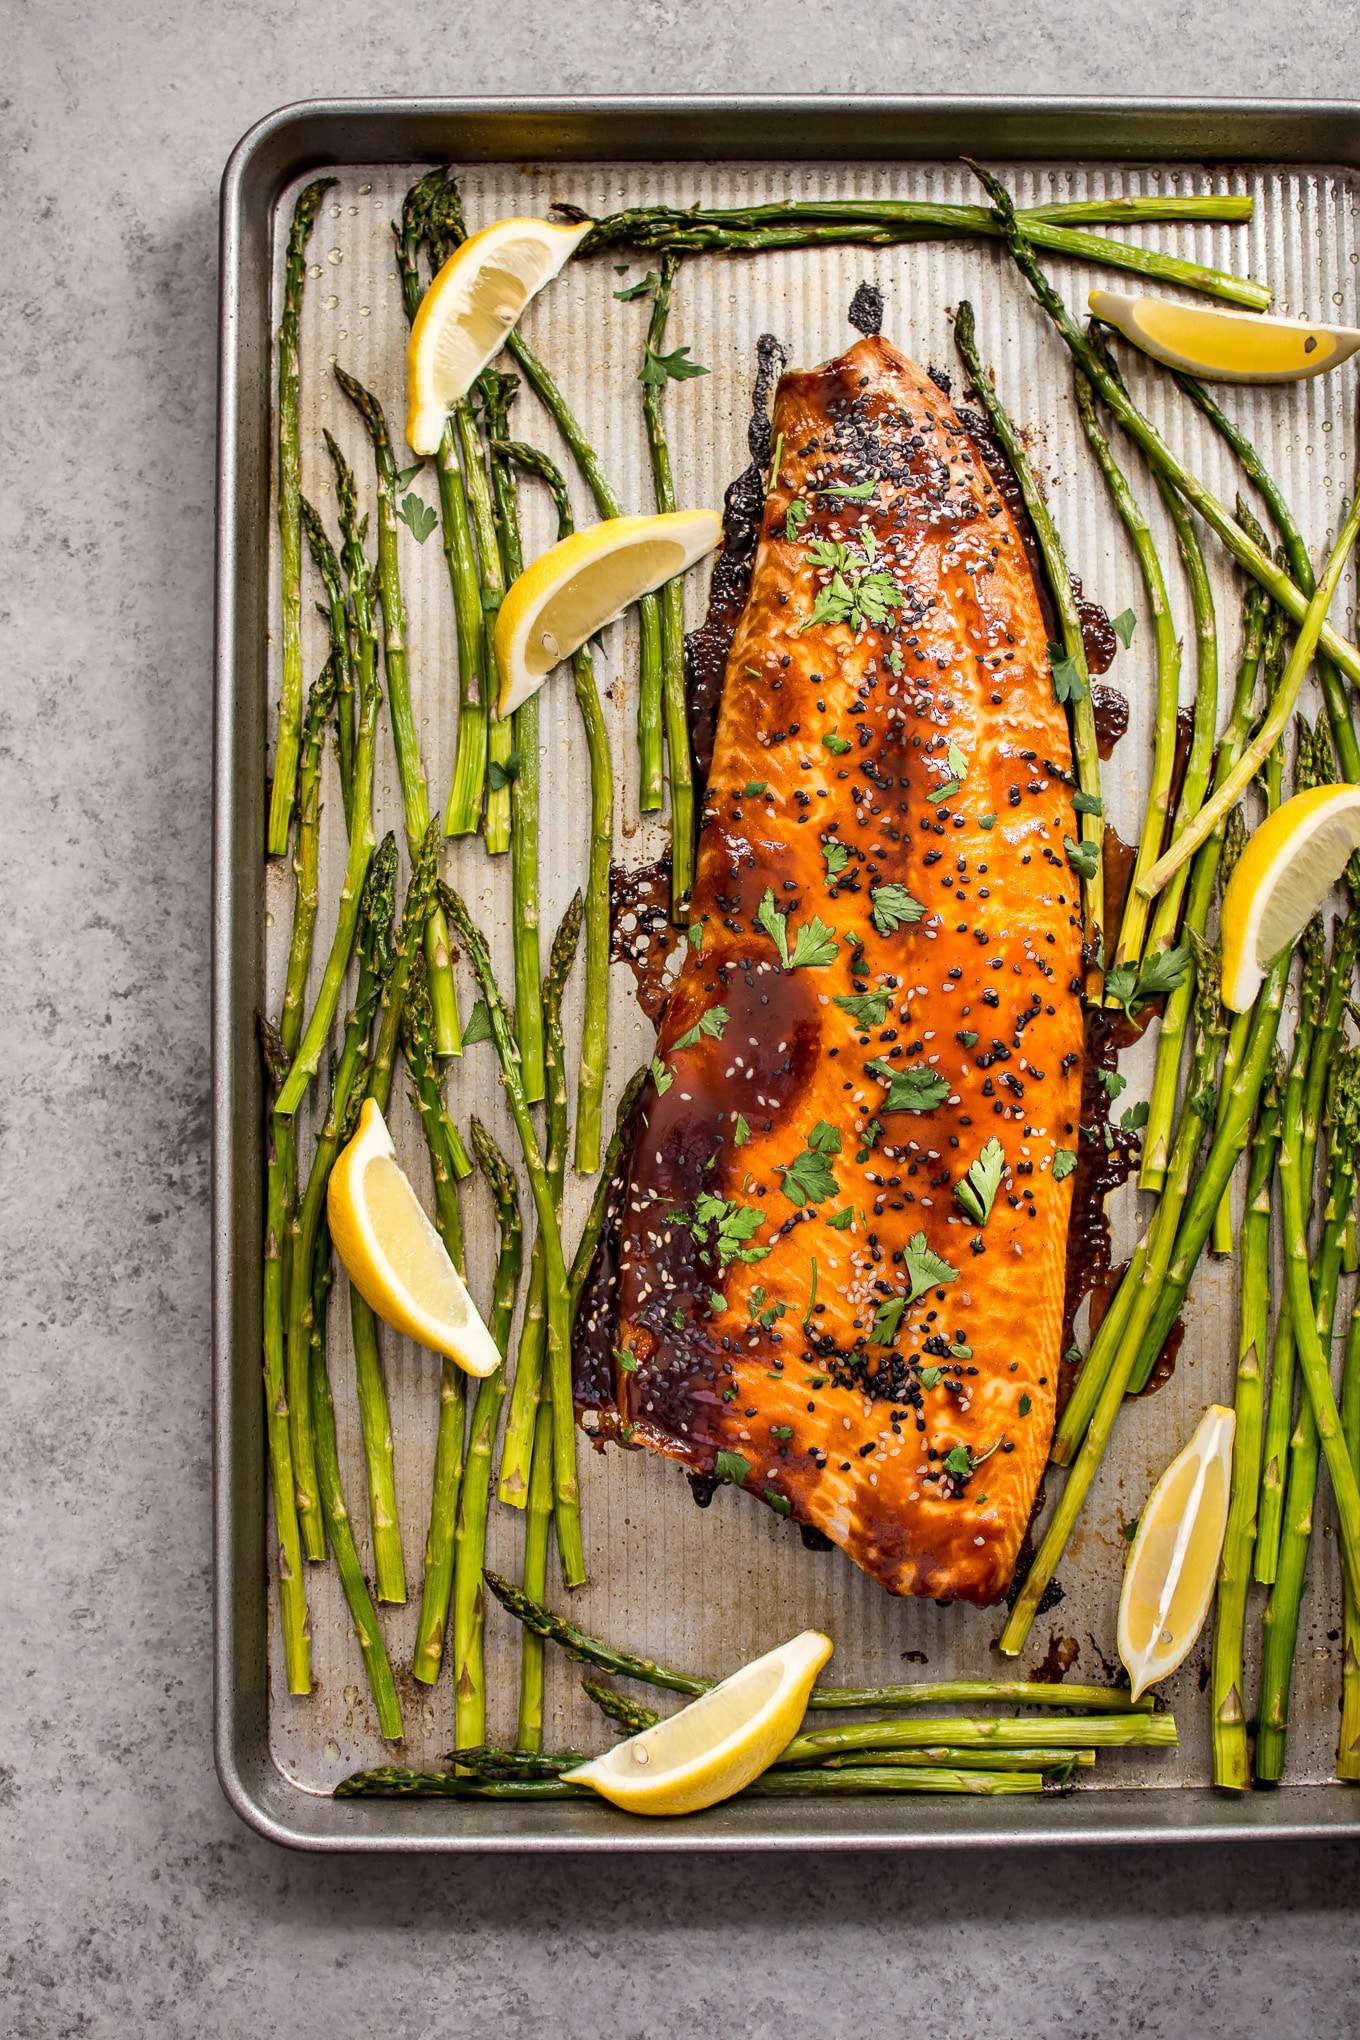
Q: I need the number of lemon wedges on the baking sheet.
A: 7